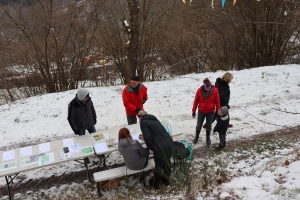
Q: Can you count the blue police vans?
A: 0